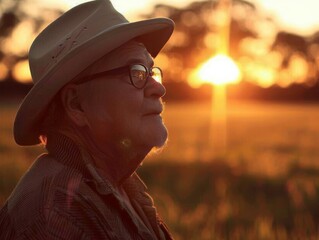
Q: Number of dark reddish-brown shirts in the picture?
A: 1